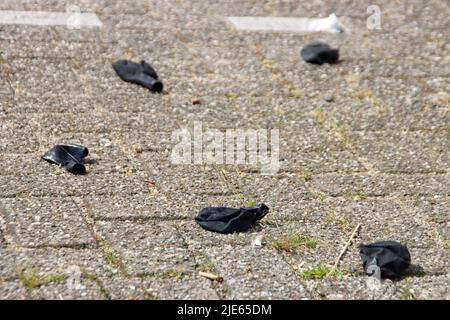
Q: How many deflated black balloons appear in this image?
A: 5